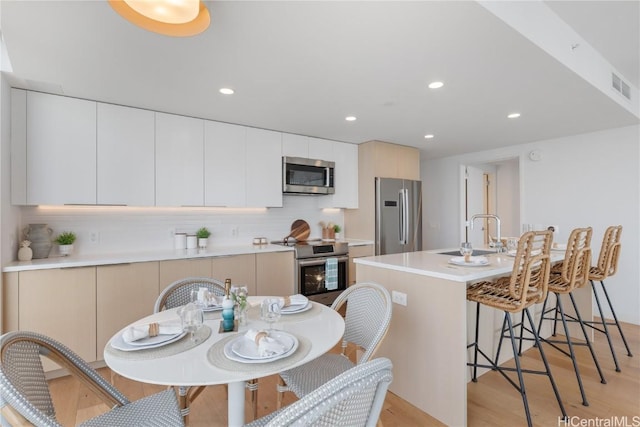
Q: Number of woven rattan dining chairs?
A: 4